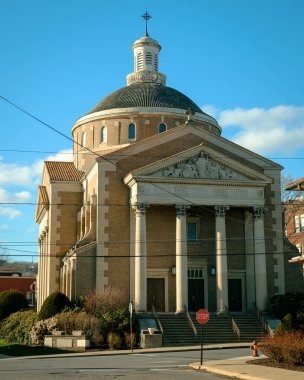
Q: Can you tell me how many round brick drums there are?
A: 1